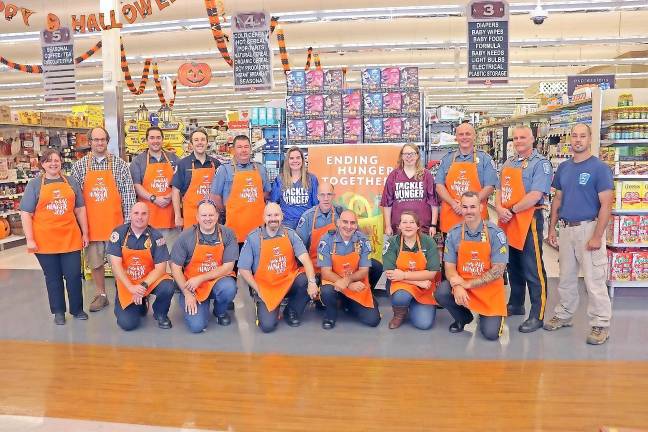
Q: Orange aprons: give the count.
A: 14